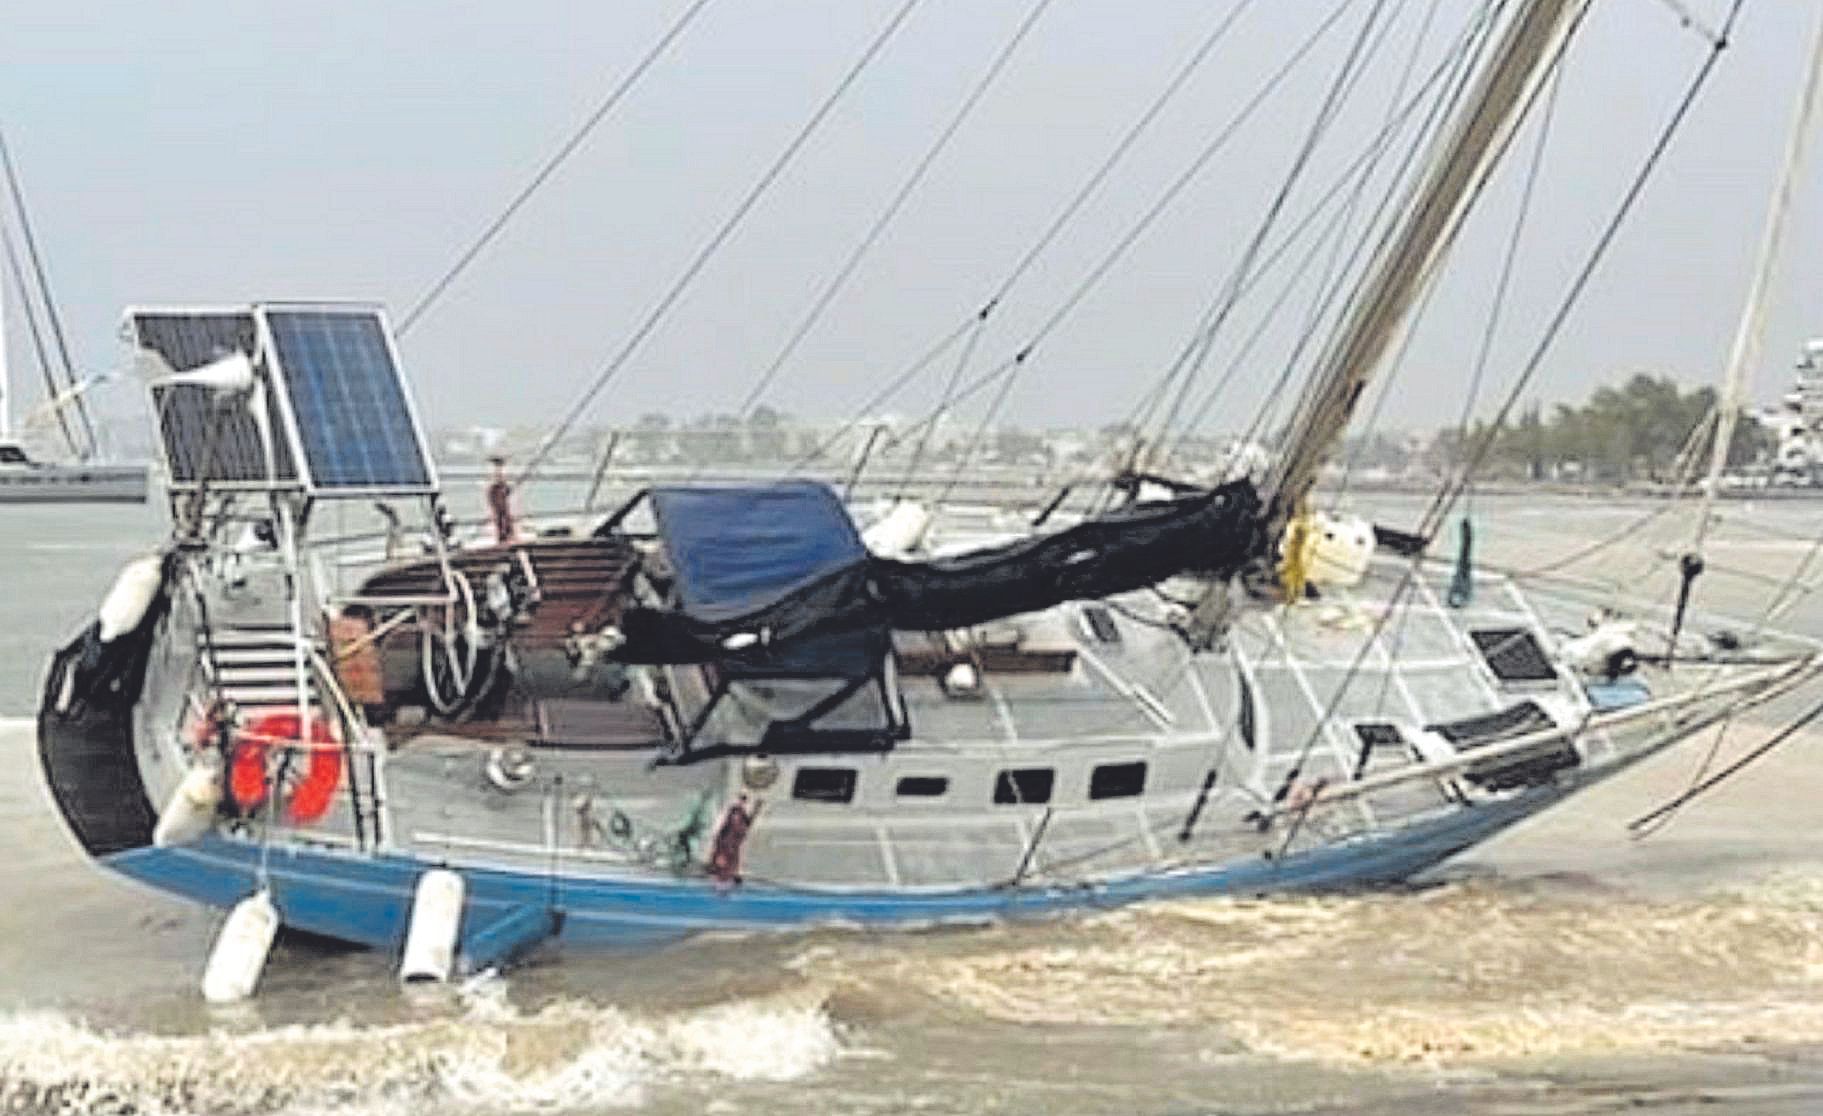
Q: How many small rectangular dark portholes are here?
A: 4